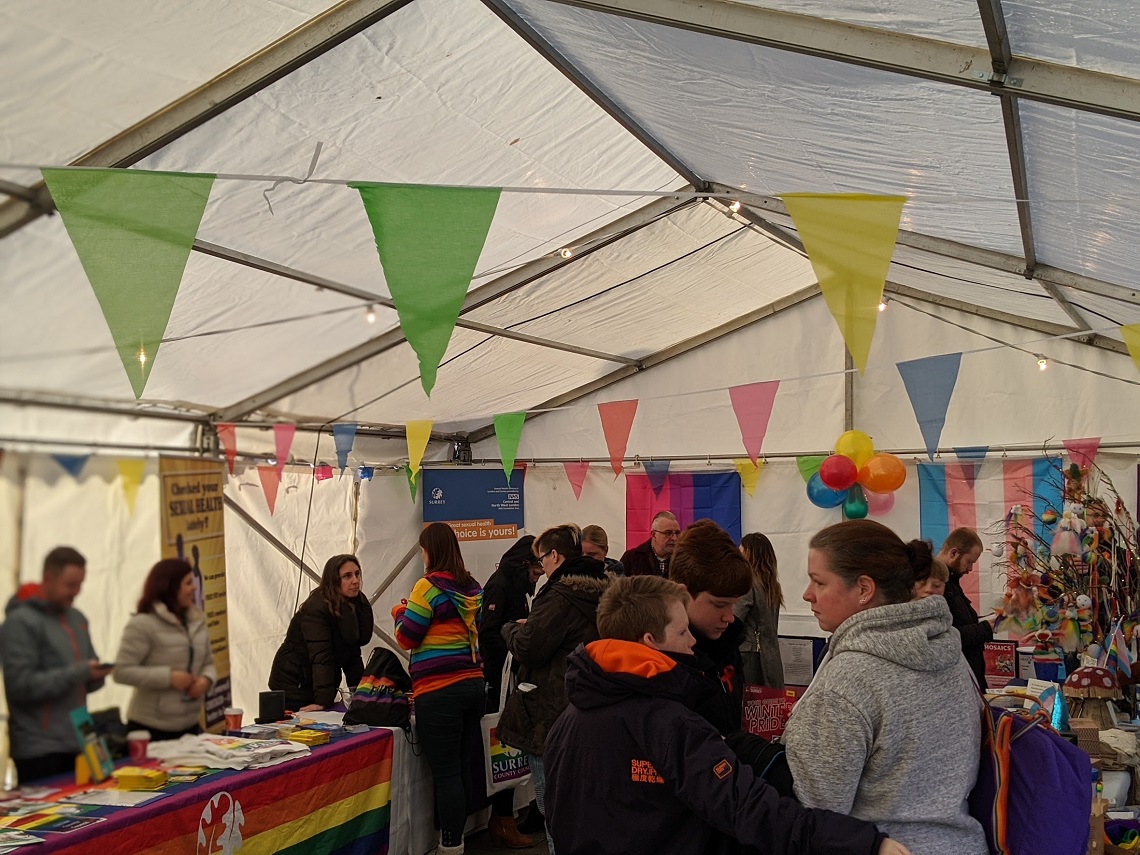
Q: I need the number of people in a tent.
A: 14